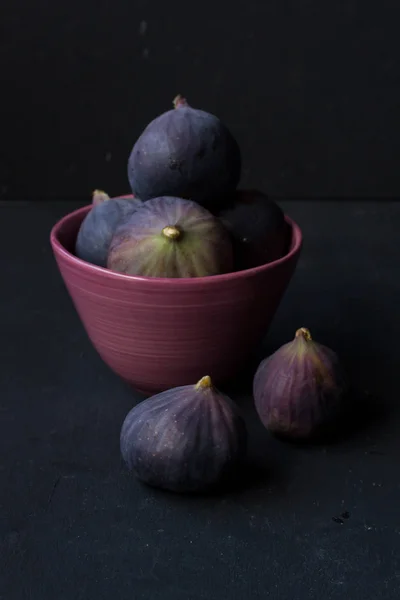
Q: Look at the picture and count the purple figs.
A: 6